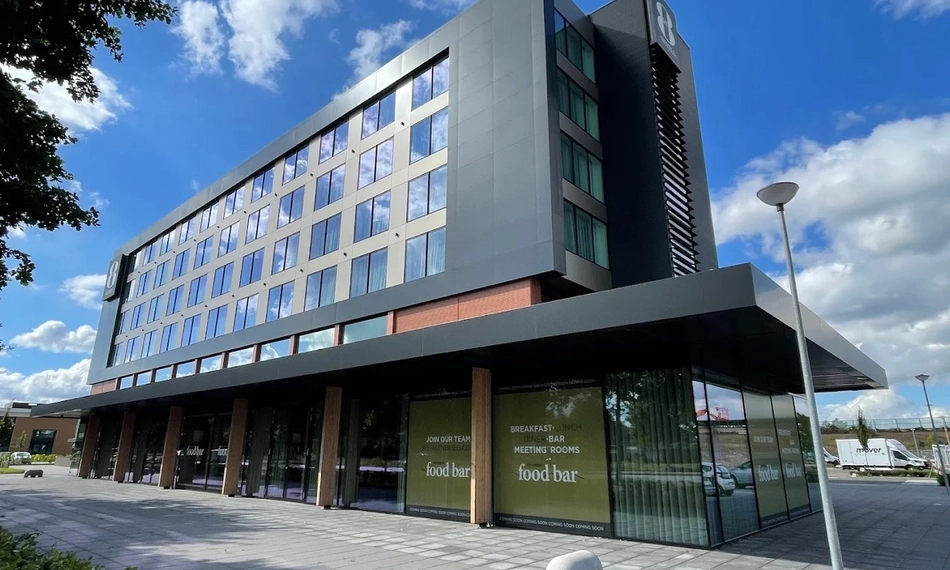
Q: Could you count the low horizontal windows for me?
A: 9